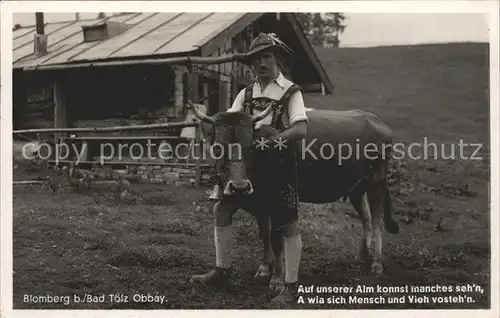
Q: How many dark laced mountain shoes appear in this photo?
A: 2